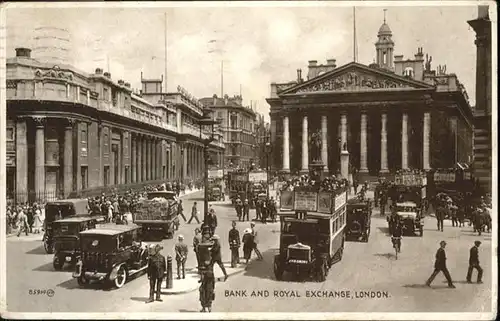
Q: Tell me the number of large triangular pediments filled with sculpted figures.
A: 1